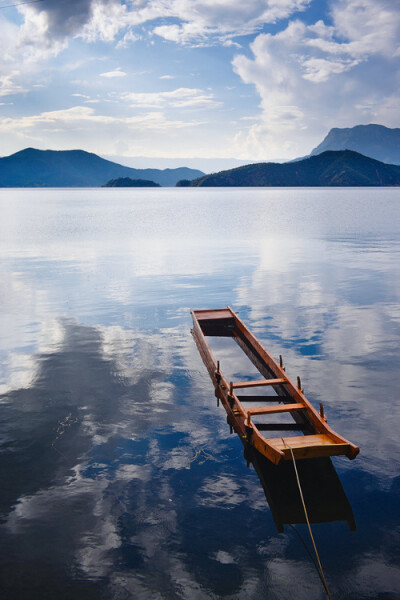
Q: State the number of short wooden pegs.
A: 6